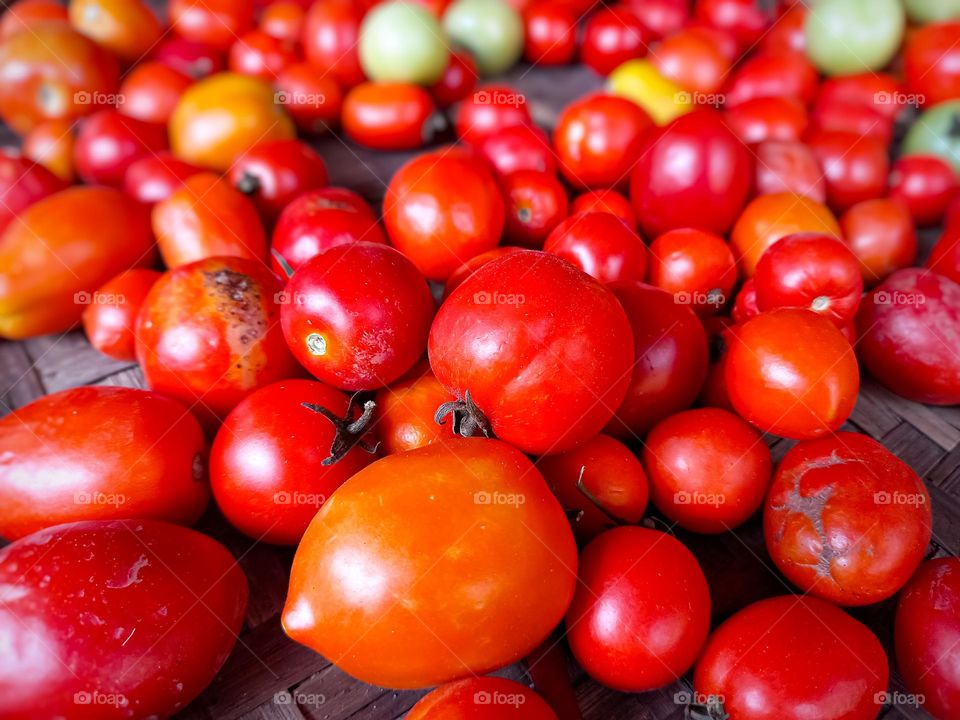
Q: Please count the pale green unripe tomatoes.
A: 5